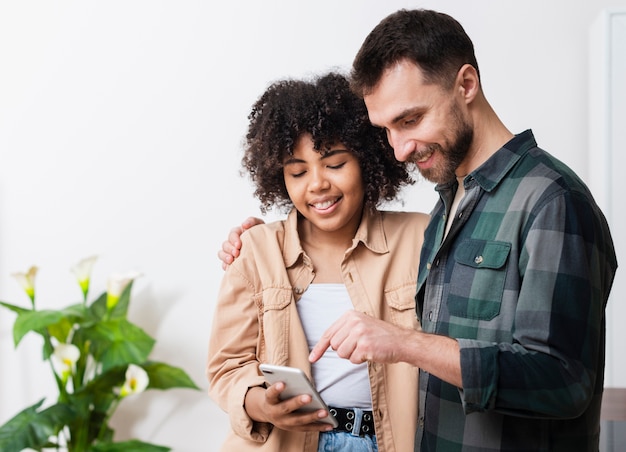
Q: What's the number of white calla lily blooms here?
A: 5